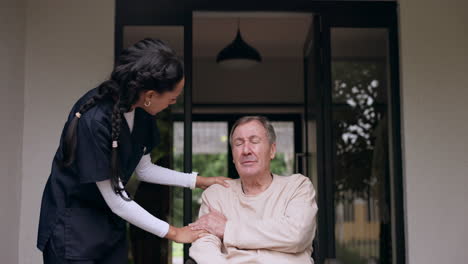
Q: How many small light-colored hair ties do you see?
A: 2